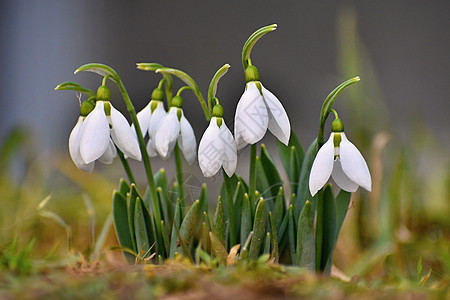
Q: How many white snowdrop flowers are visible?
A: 7